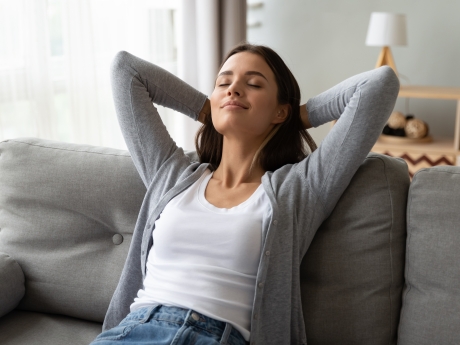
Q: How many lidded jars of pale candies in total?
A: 0